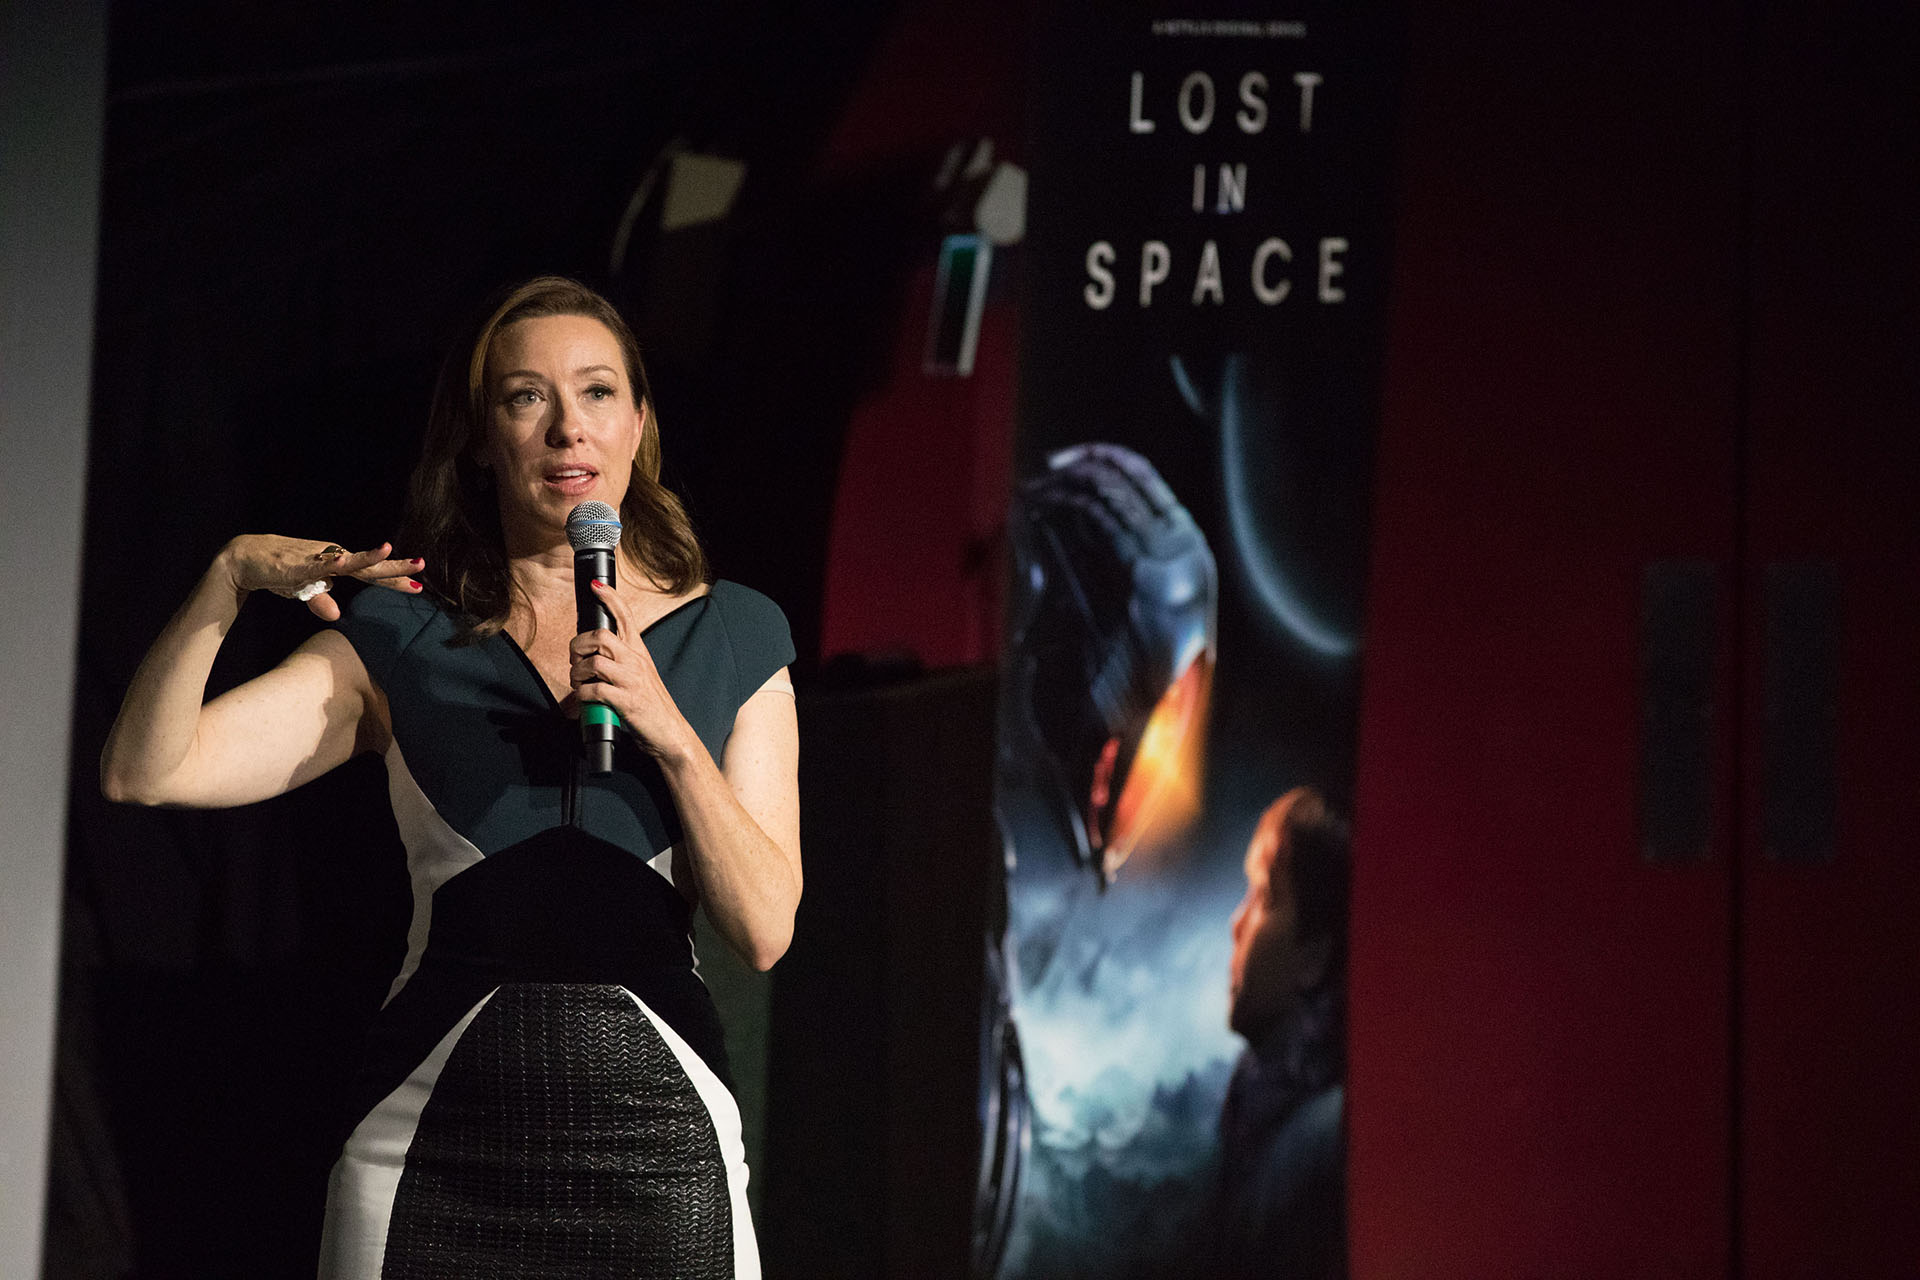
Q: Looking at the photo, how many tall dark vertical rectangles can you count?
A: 2